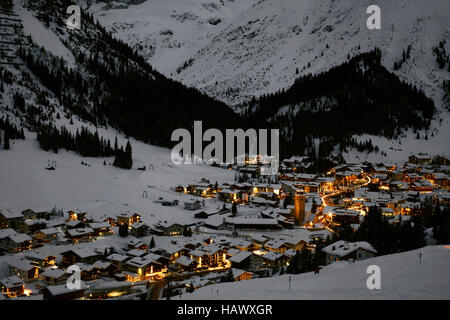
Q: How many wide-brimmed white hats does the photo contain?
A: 0